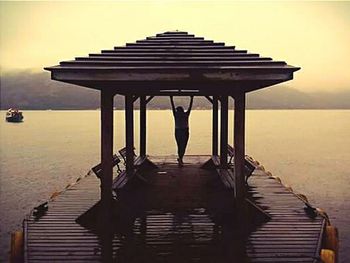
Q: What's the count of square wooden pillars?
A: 6